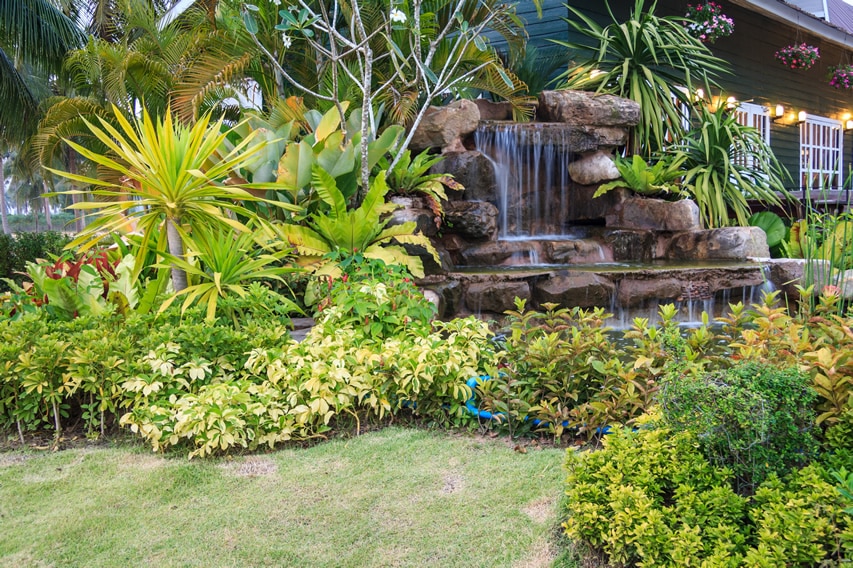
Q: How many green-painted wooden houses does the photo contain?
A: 1